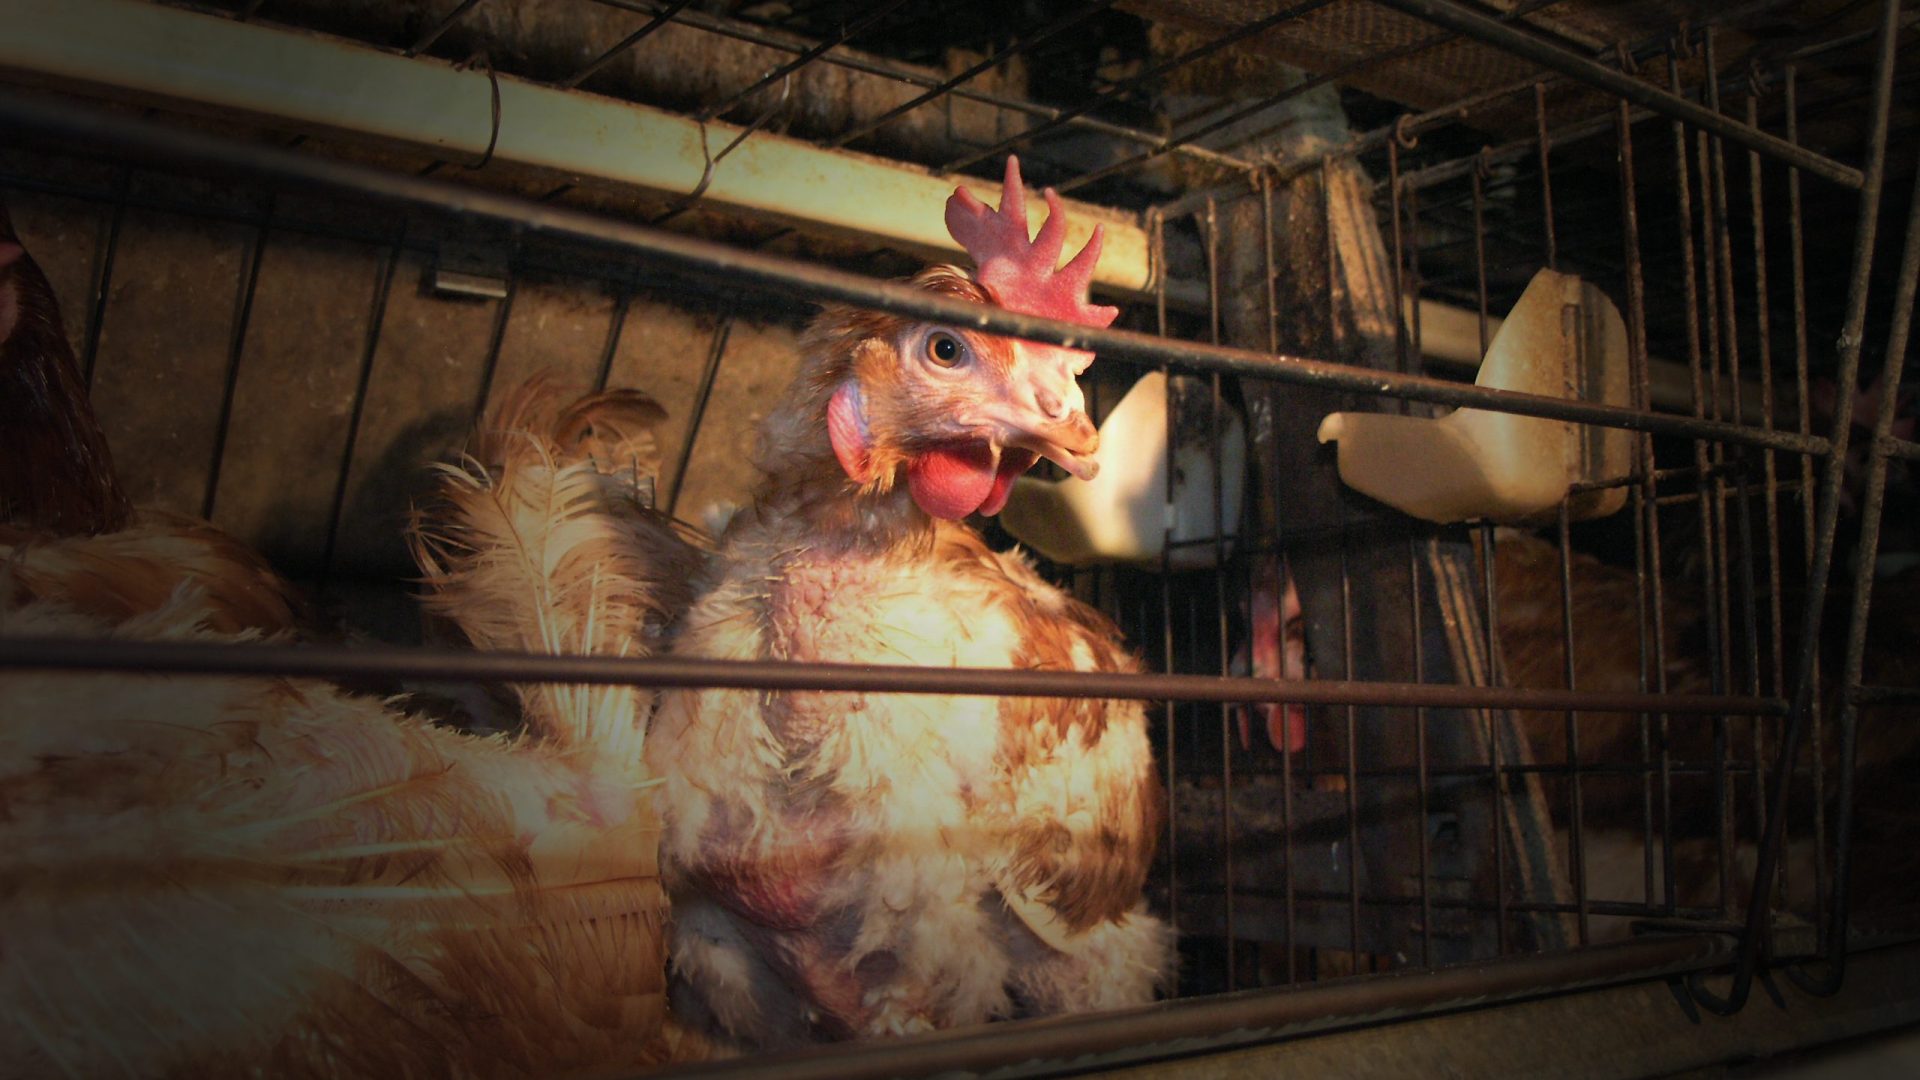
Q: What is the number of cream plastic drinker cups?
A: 2